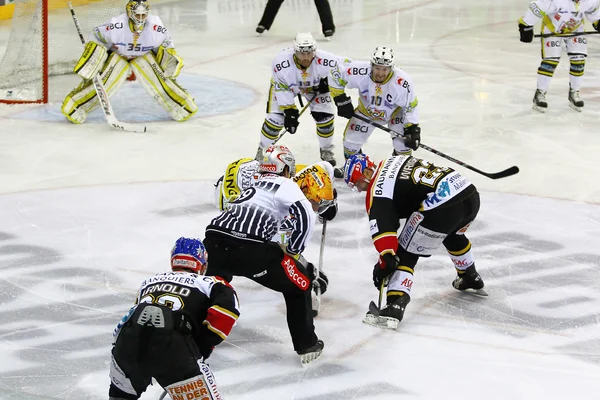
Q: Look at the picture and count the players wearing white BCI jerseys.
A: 4